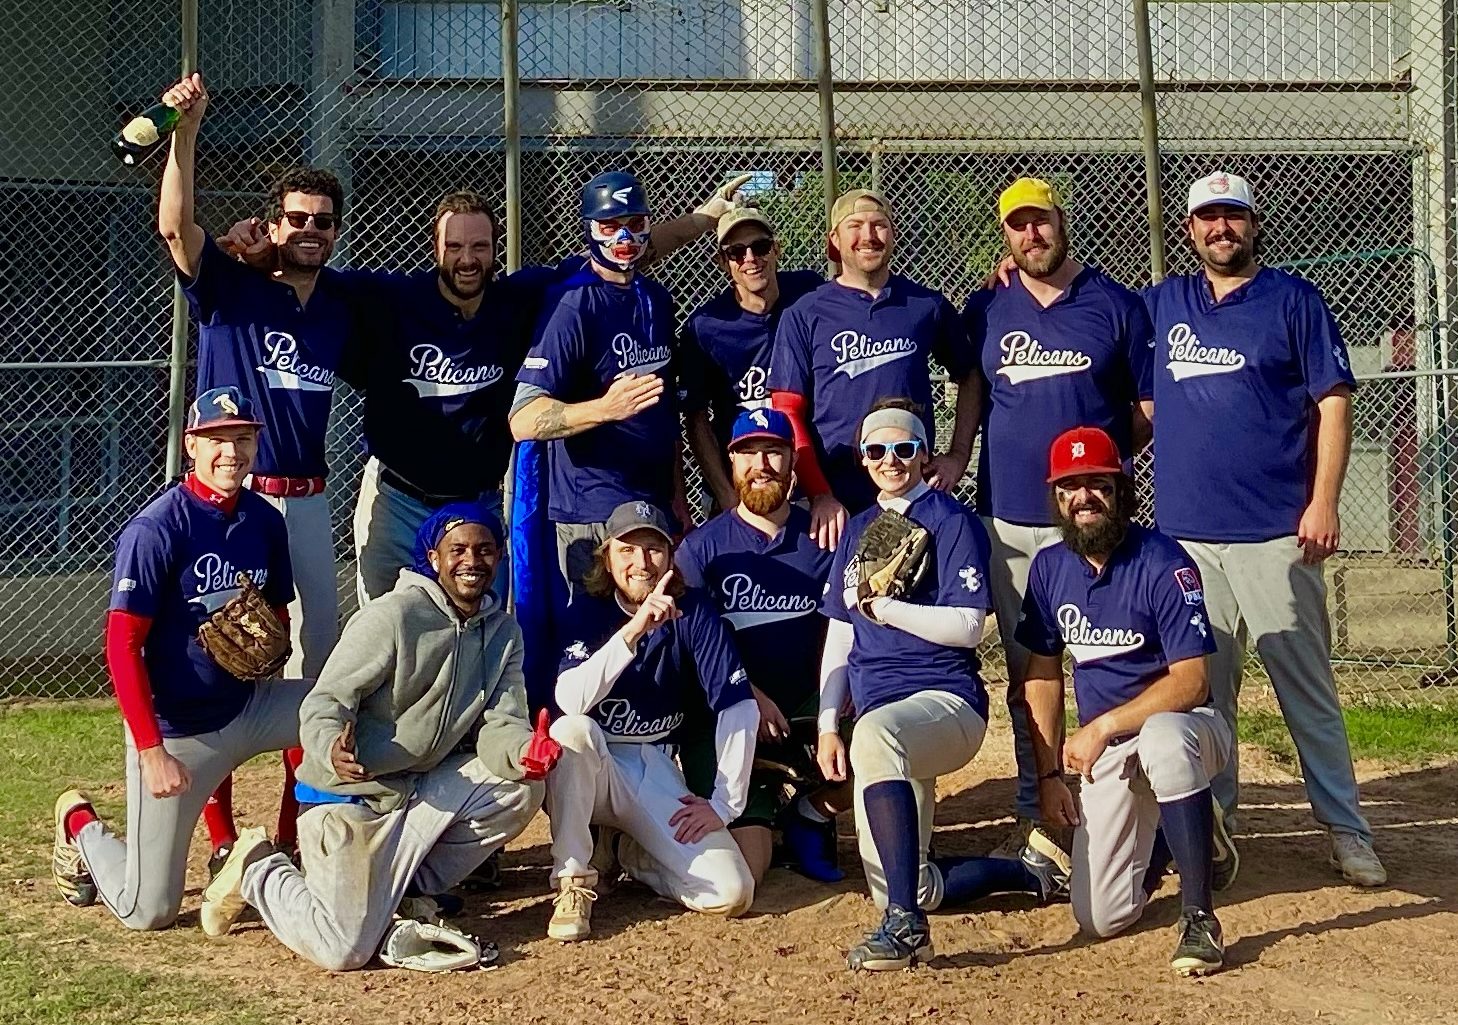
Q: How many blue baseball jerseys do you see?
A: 12